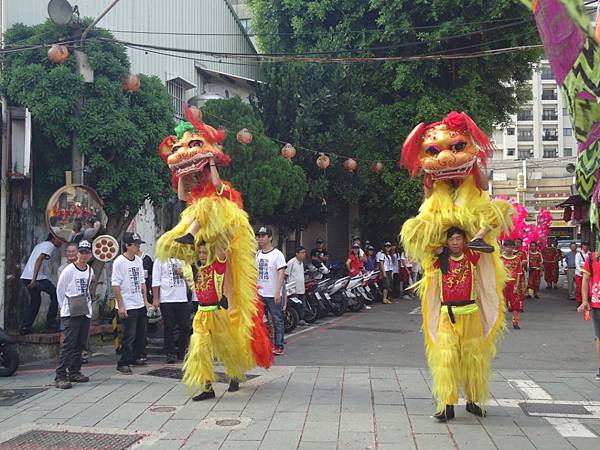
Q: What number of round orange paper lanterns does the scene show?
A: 8